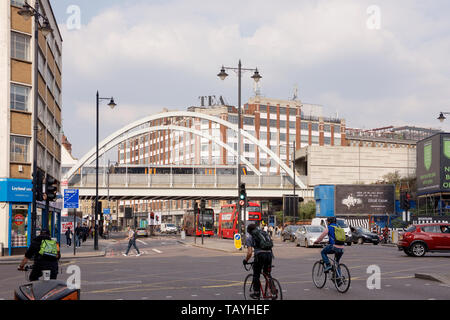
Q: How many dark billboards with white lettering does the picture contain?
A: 1